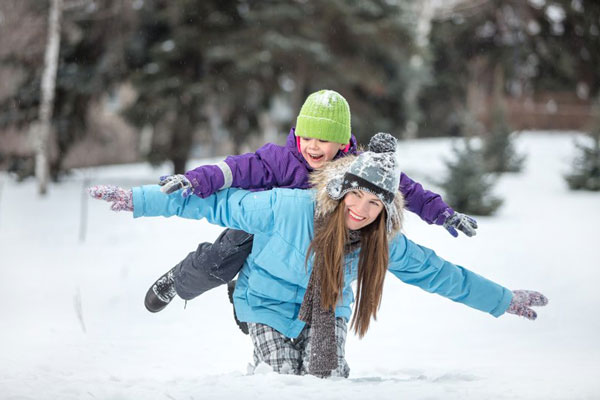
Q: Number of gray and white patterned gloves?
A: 2